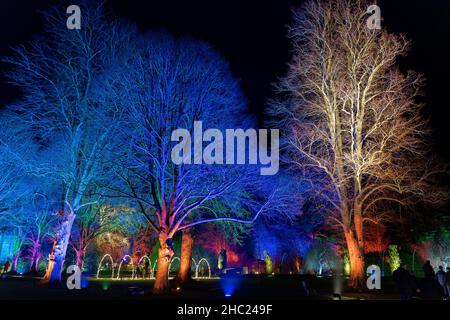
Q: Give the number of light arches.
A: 7